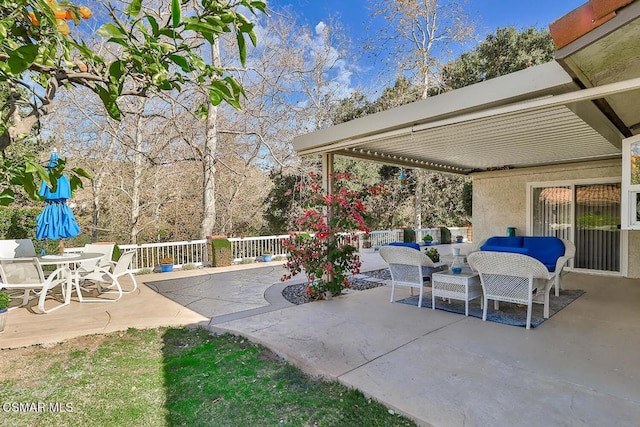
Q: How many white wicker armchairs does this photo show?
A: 2